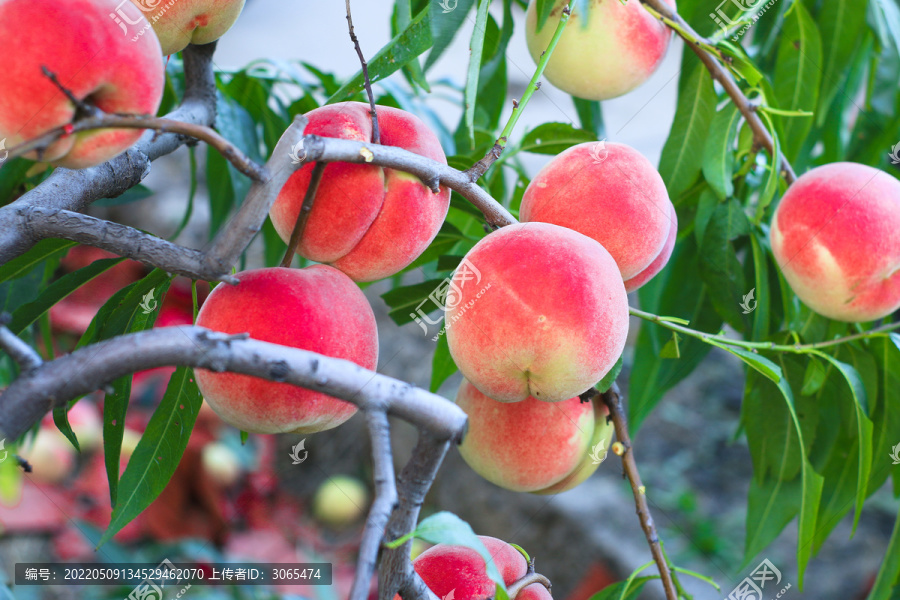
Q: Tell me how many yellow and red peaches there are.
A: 10